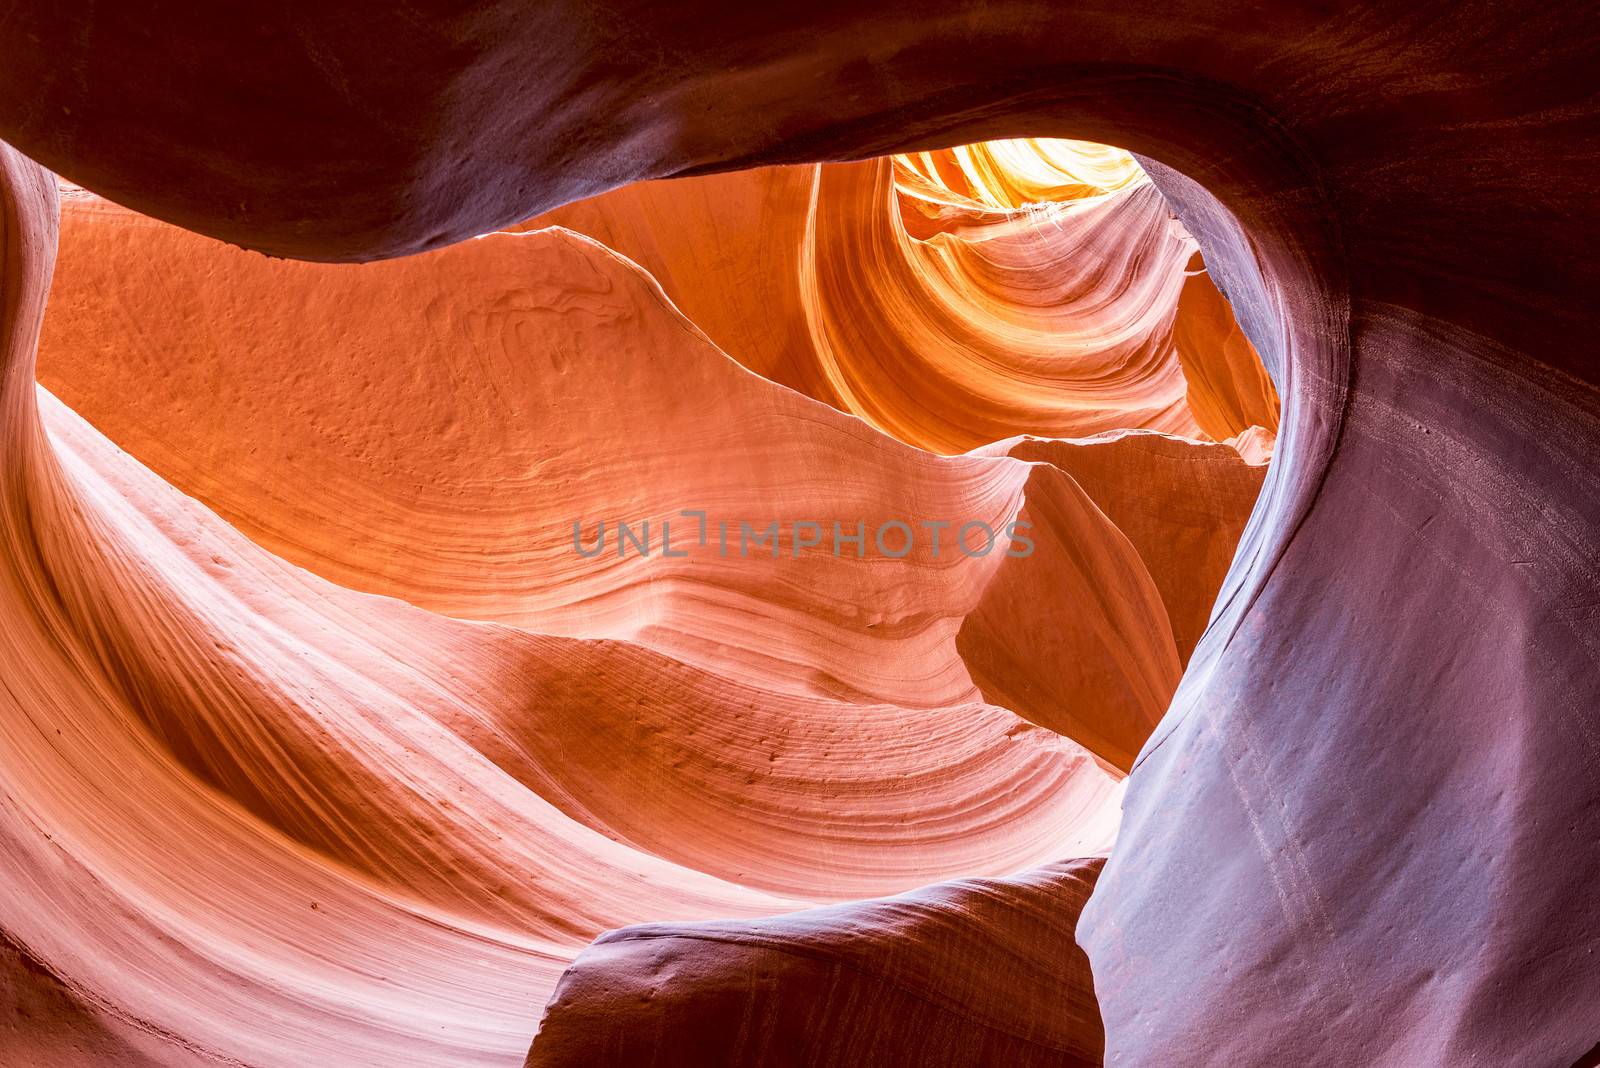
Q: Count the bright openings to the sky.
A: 1